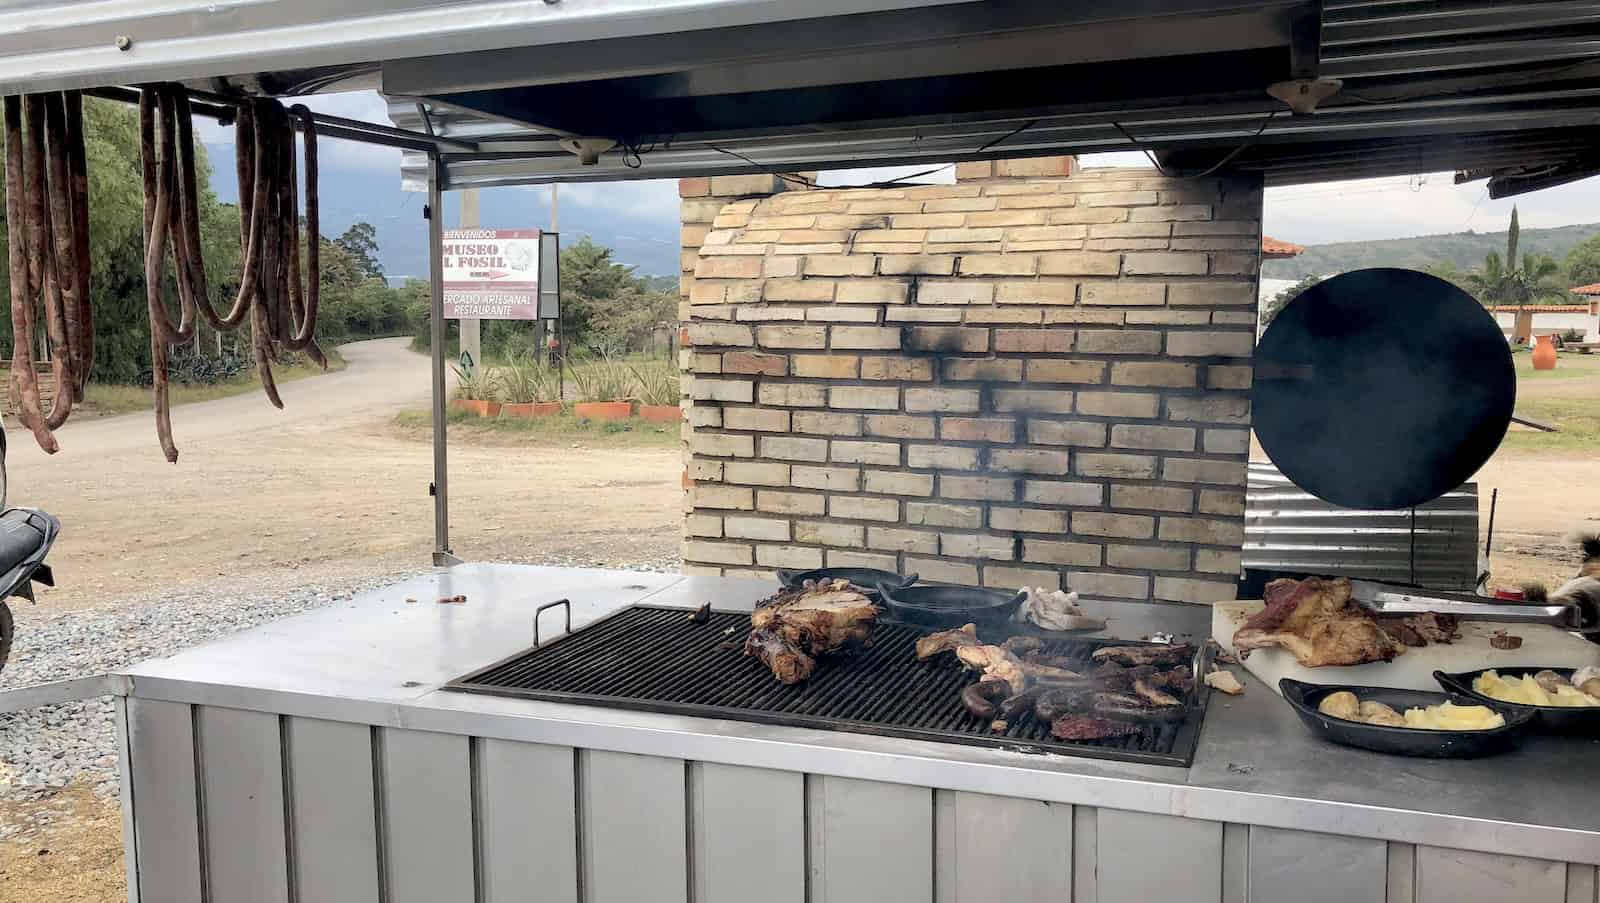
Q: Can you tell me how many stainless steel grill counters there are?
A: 1